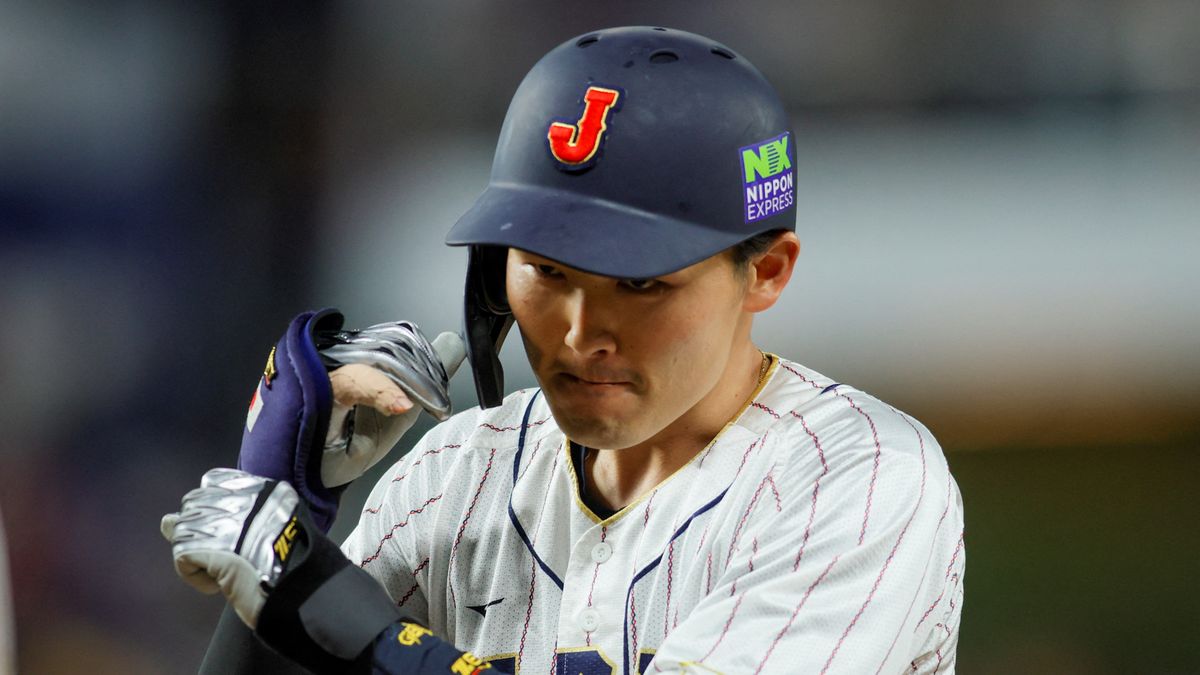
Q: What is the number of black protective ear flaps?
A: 1